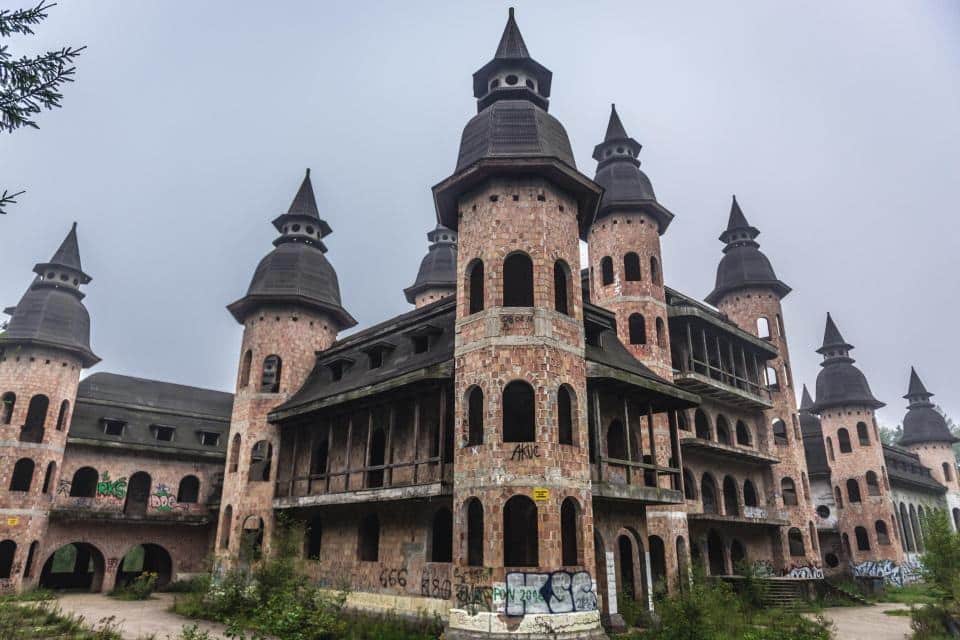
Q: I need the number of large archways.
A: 2